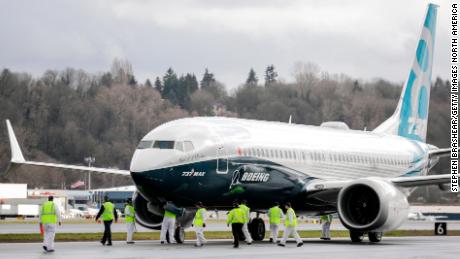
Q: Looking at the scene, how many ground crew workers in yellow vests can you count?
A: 10